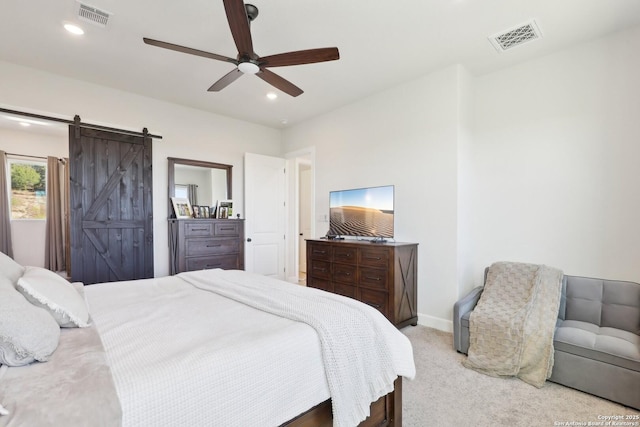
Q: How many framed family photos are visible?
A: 5